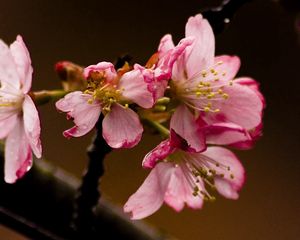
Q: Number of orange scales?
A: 0